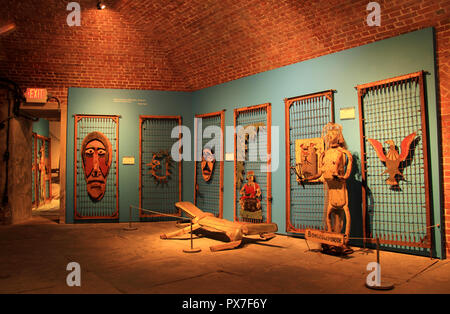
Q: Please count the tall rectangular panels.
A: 6